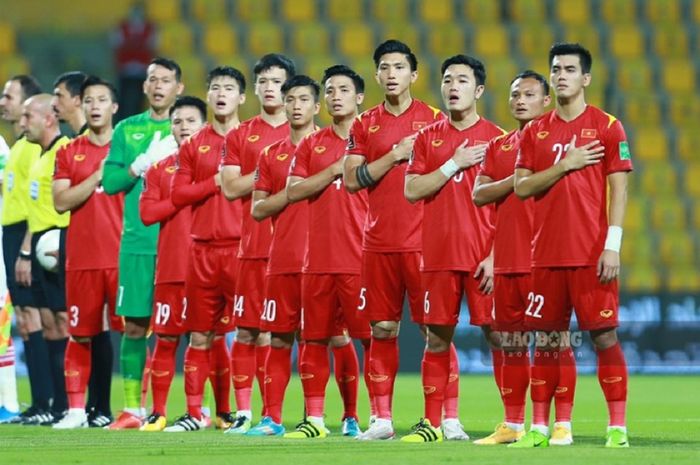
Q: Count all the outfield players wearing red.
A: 10